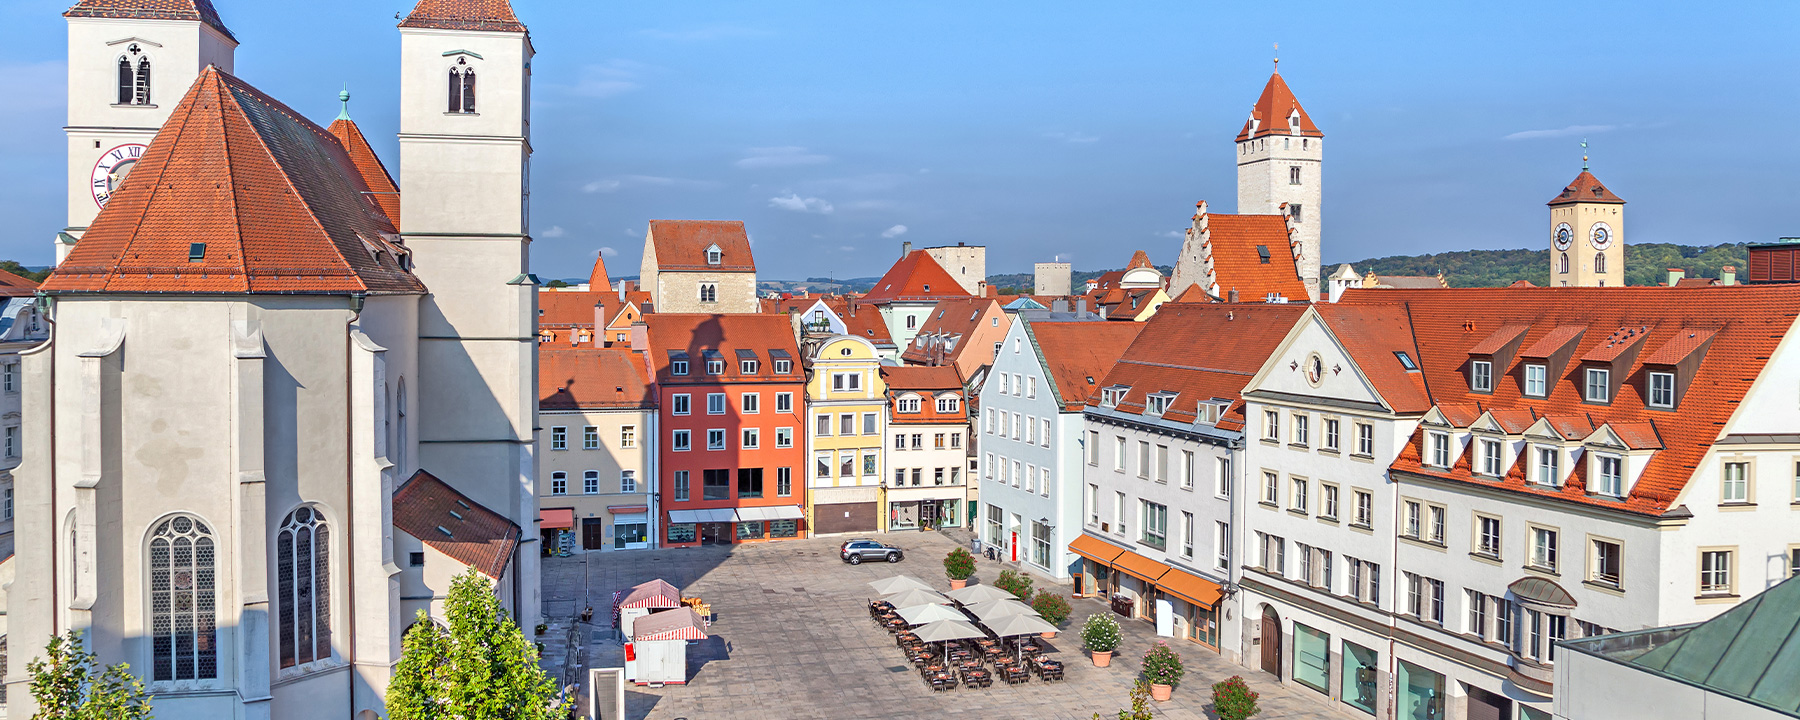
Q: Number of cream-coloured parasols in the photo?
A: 7